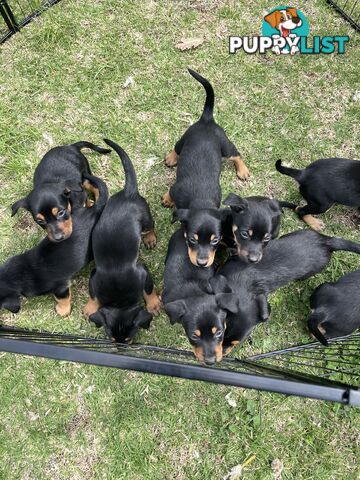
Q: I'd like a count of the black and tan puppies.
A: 9